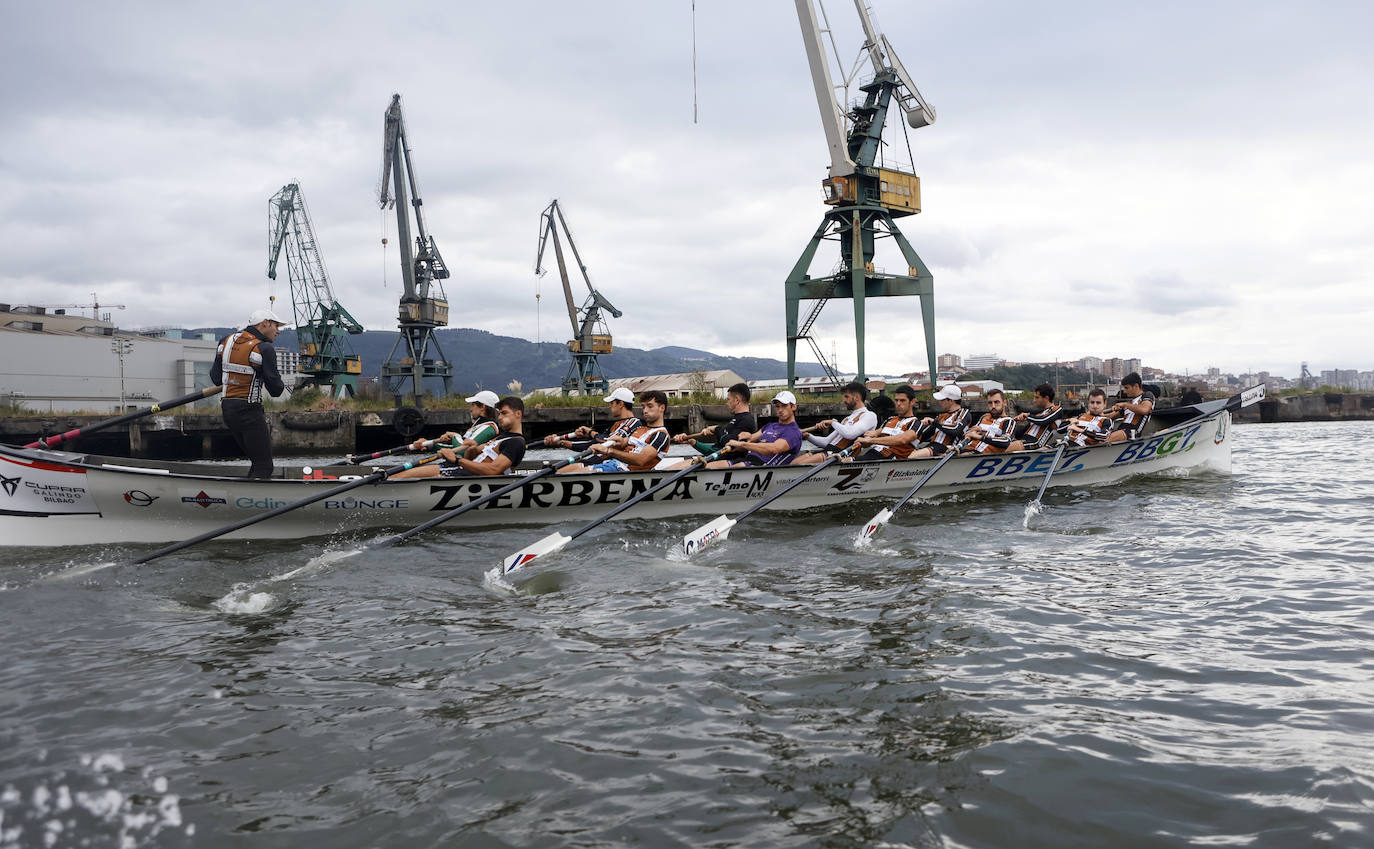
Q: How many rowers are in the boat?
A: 13